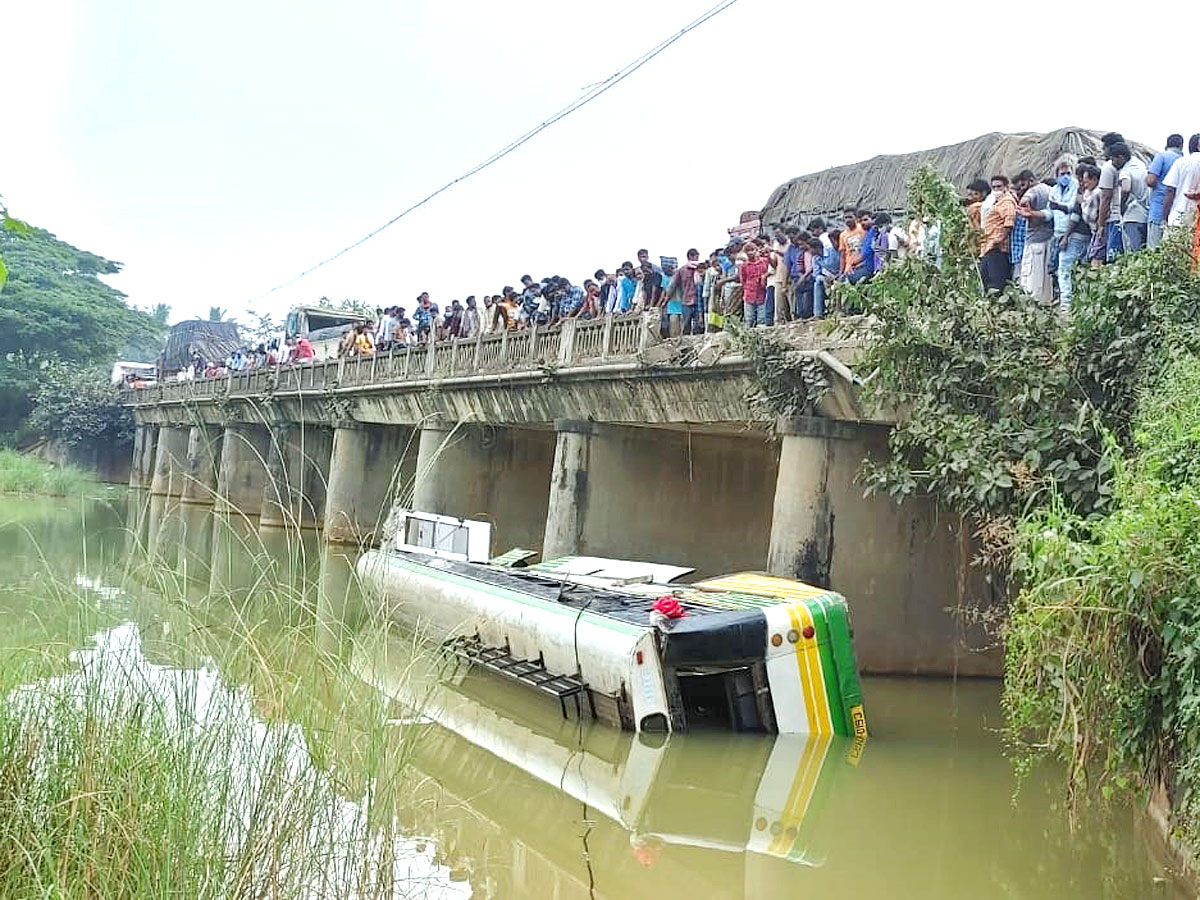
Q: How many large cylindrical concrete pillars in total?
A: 9